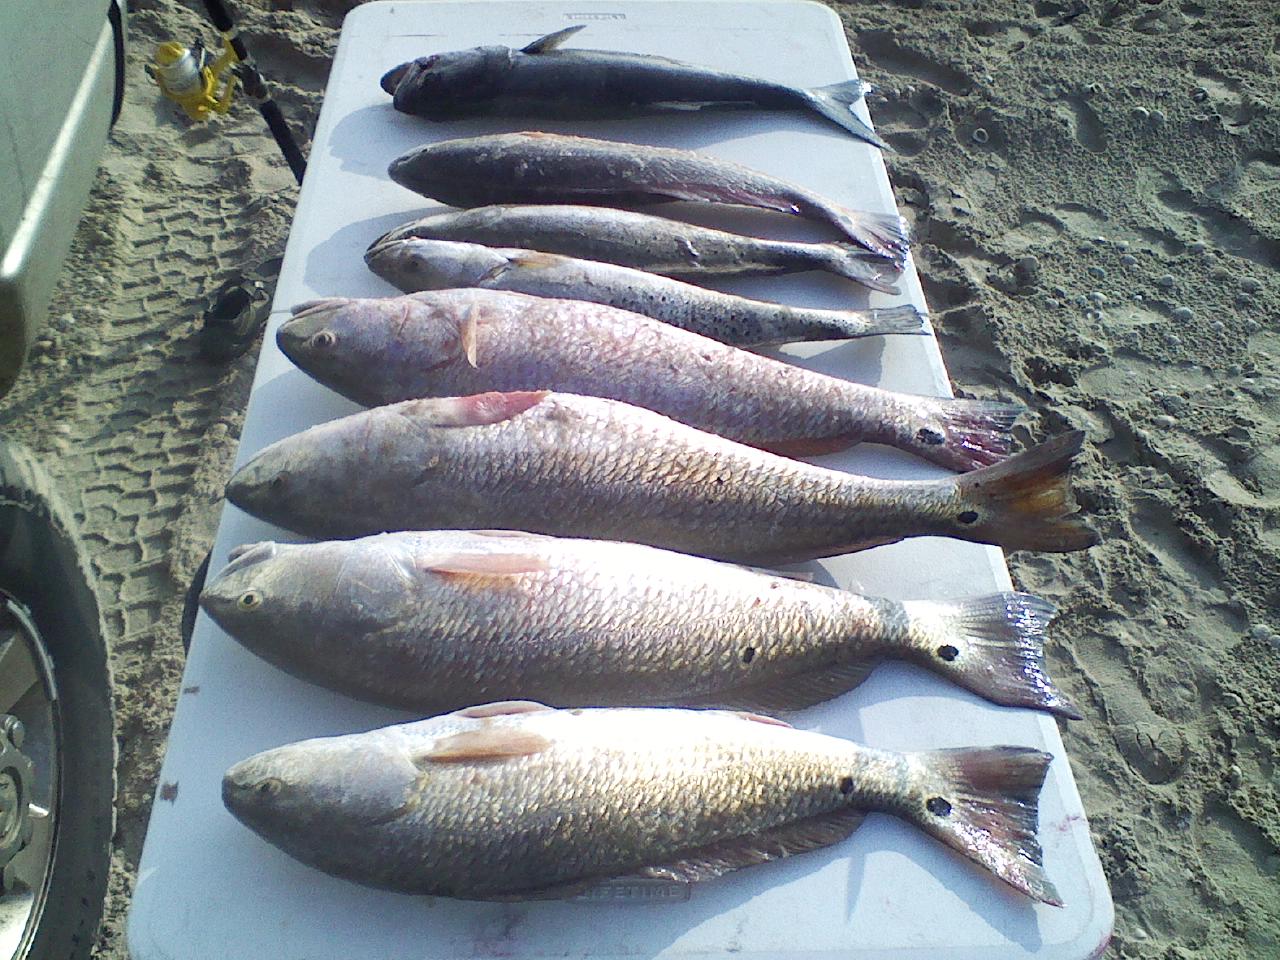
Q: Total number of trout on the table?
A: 2